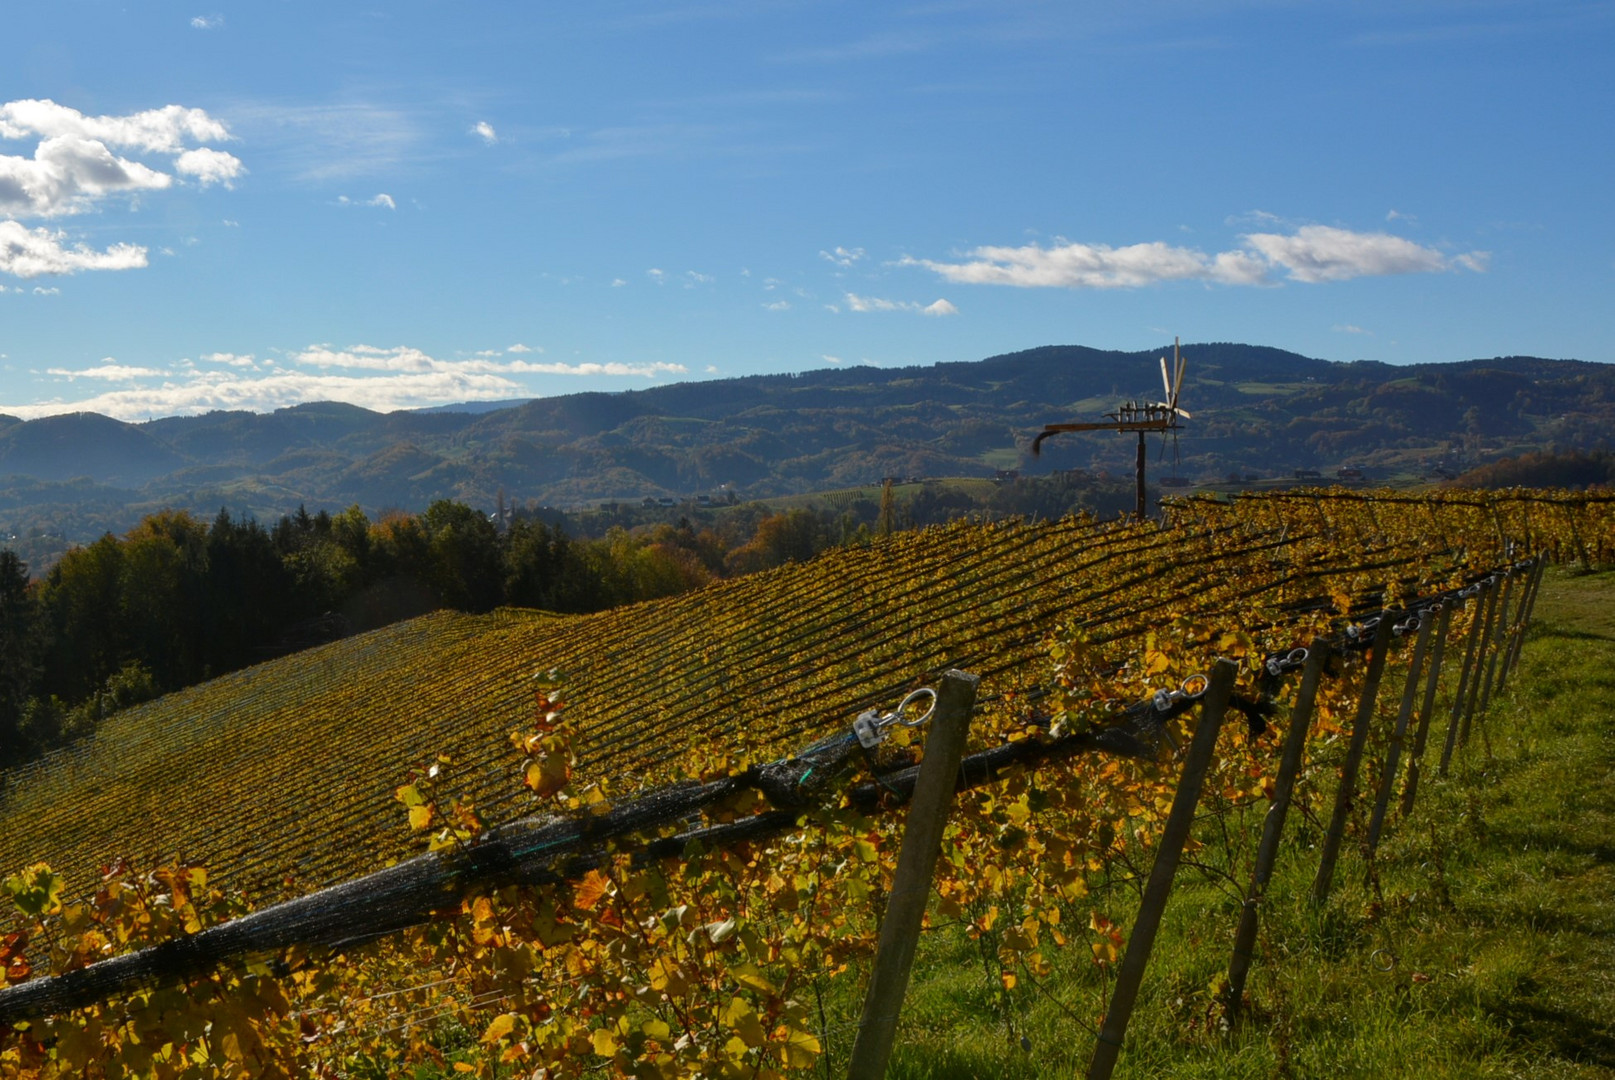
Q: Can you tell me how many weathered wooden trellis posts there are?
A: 11